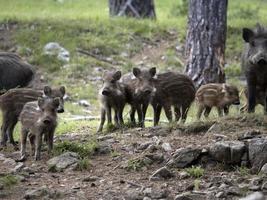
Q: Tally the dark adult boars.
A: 2